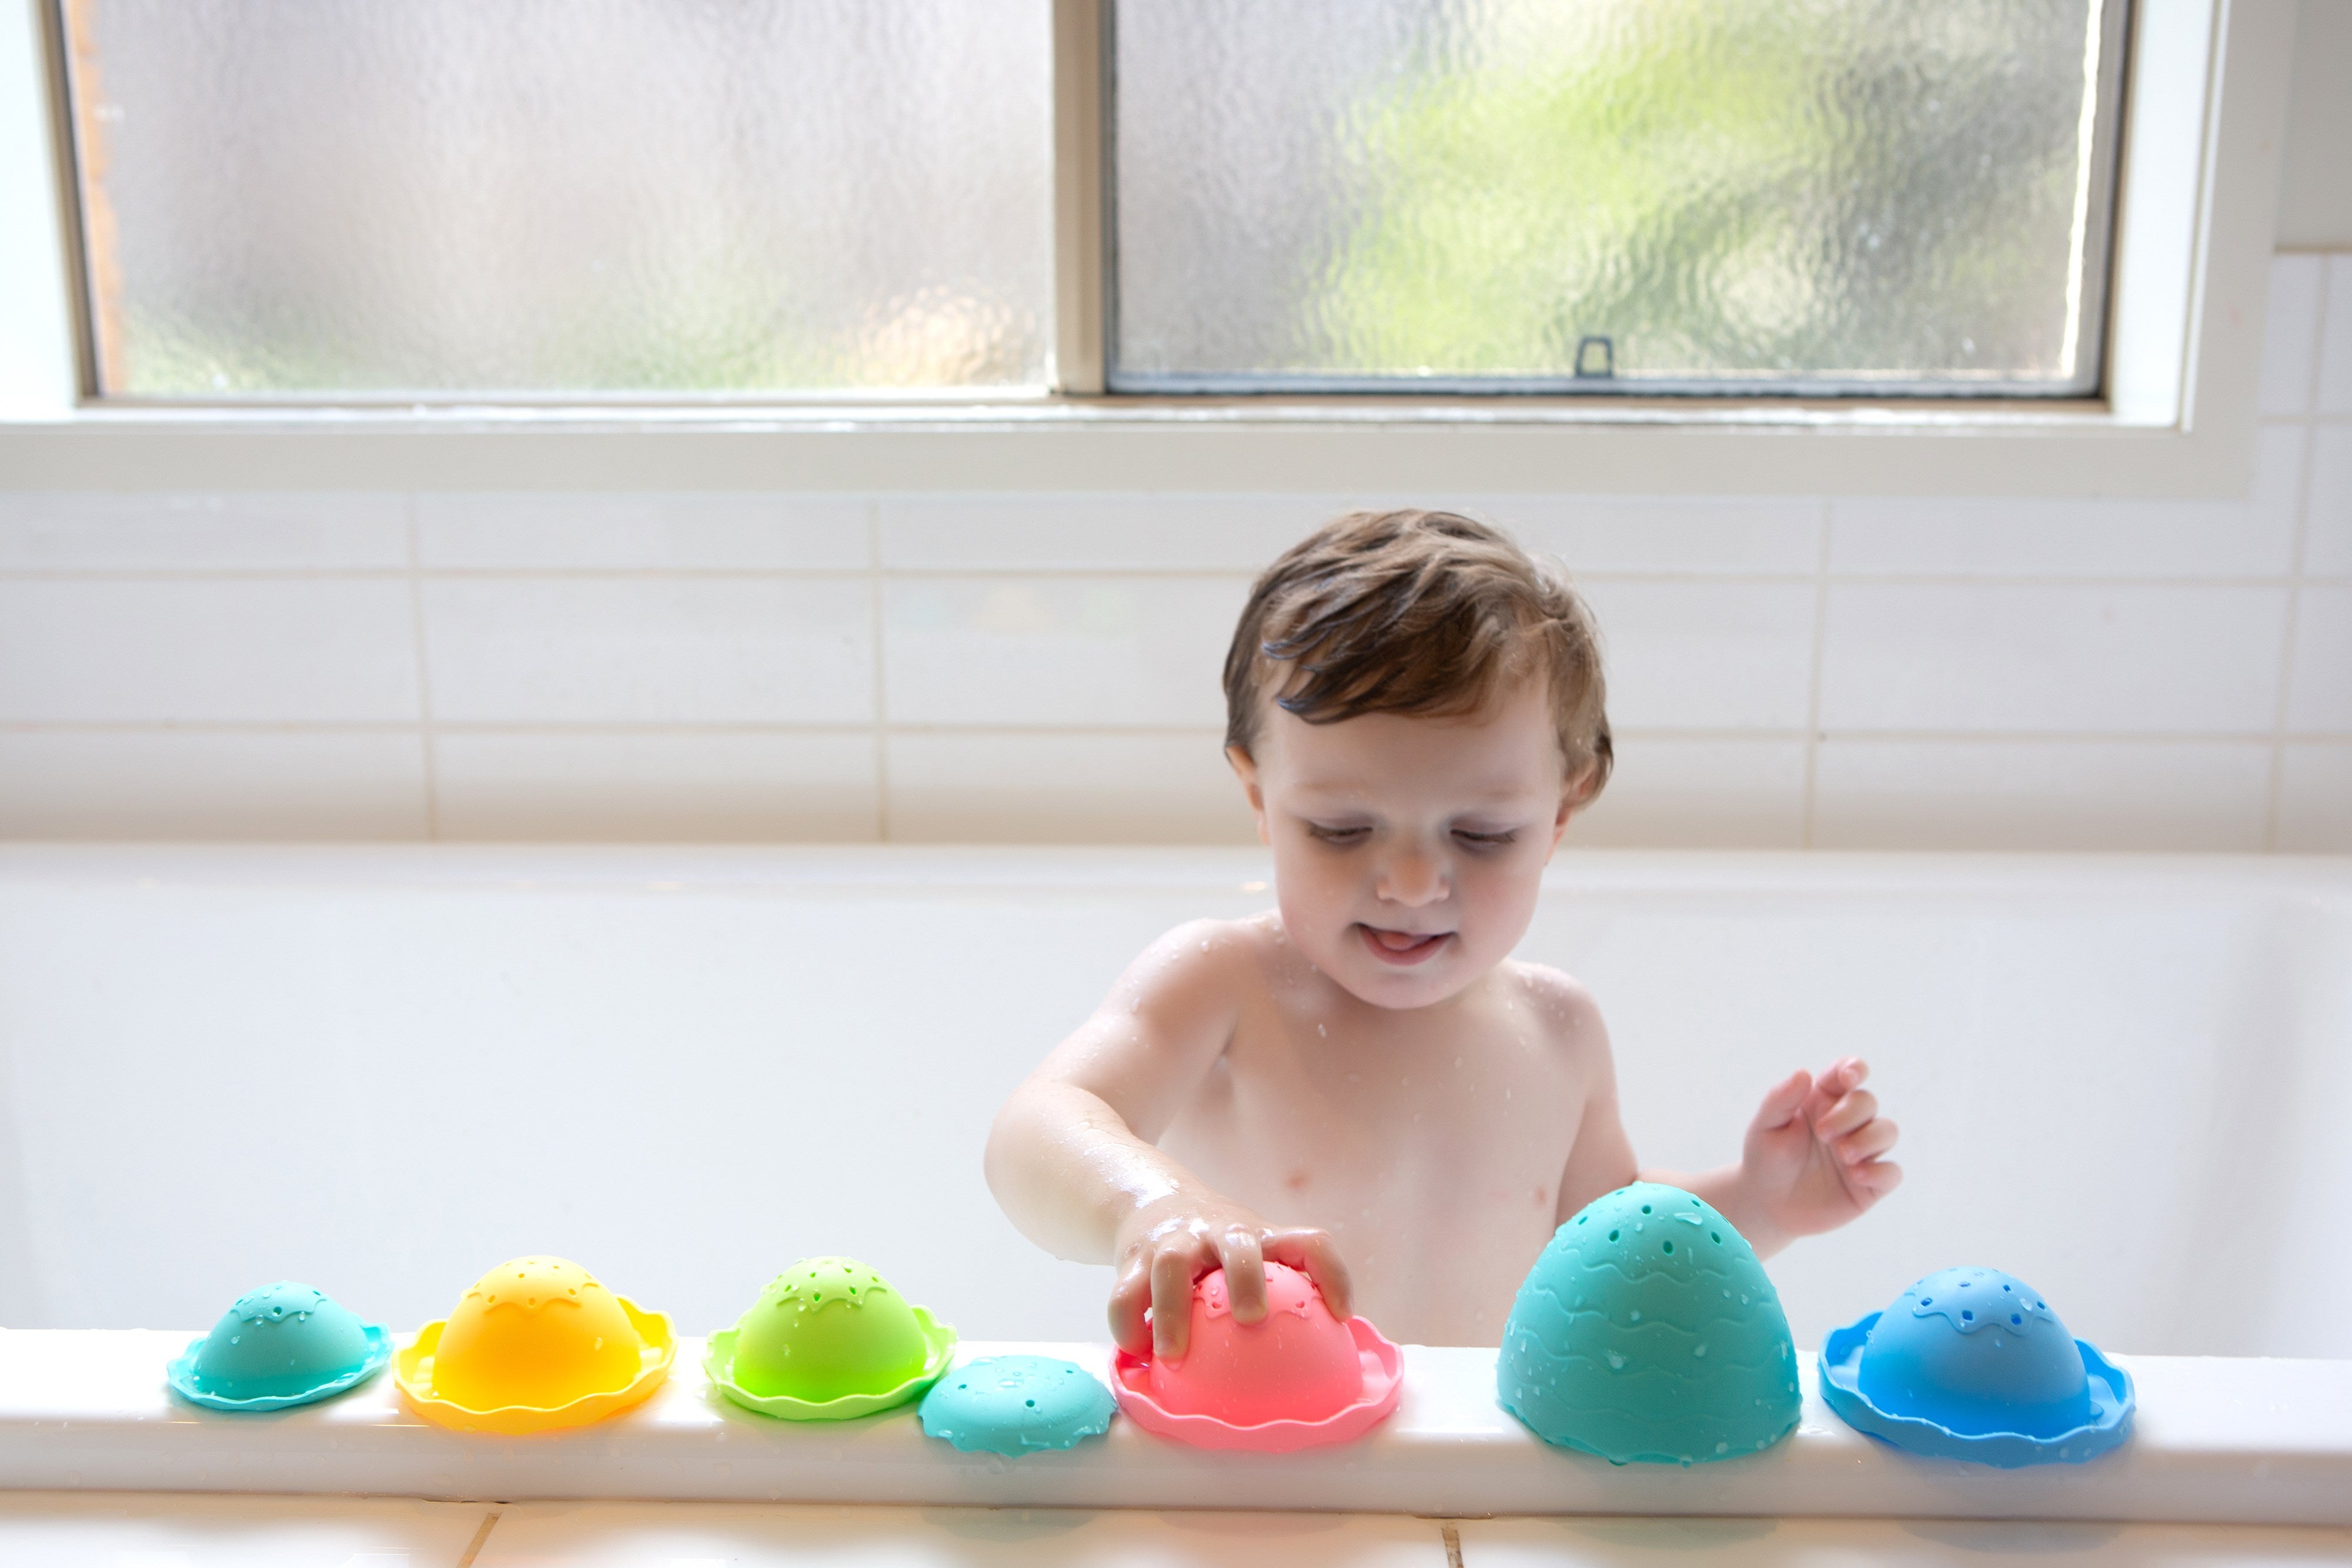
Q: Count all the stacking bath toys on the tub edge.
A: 7